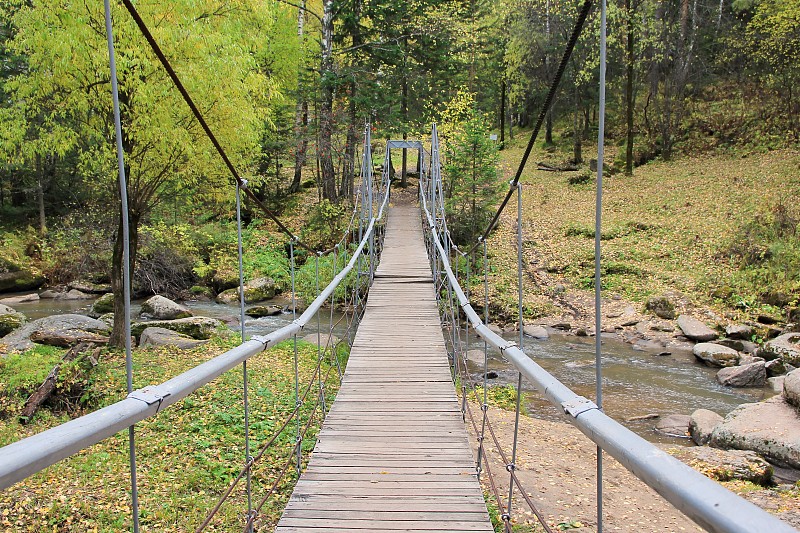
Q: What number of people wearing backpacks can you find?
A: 0